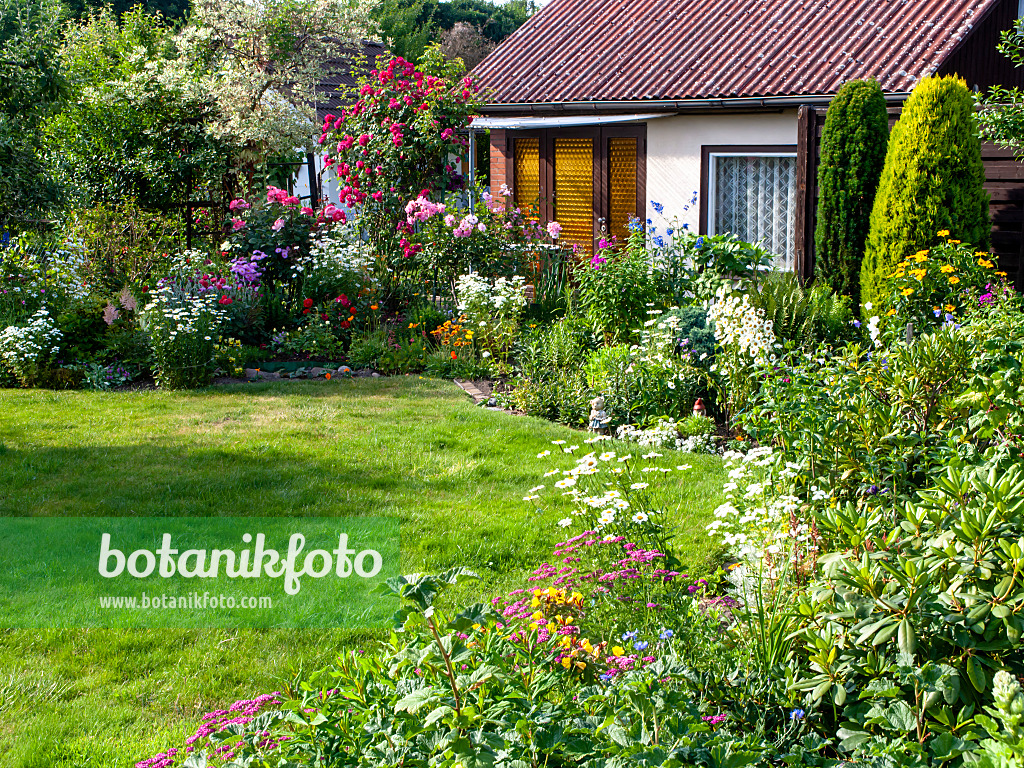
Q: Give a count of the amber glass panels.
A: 3